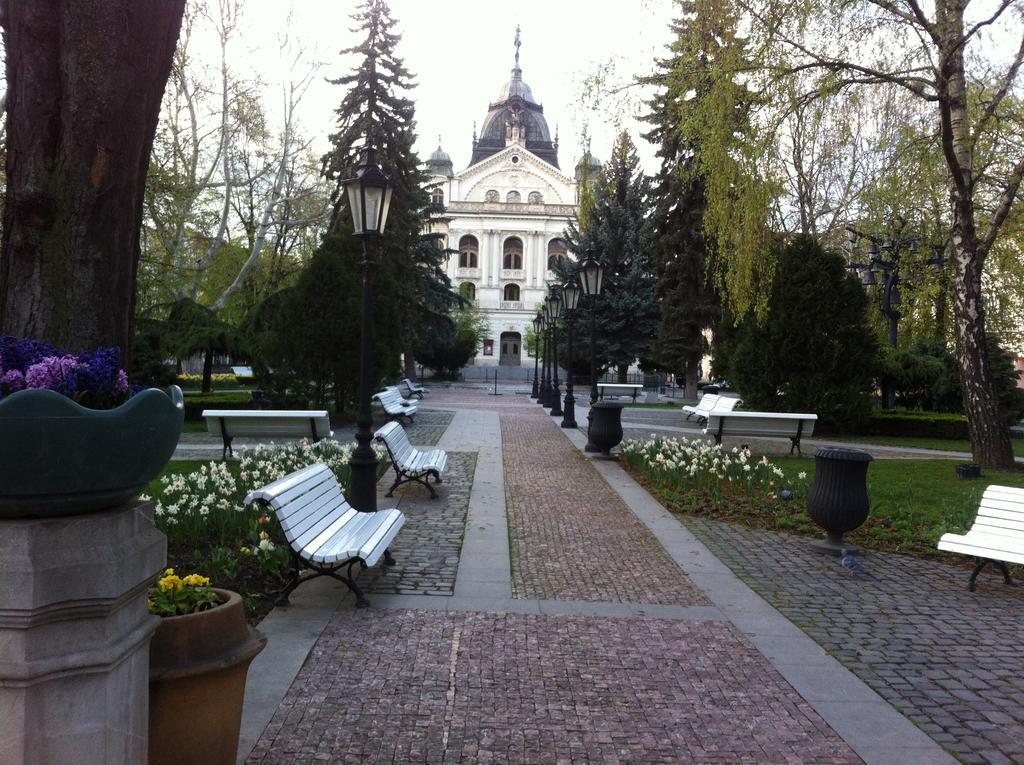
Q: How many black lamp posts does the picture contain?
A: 7